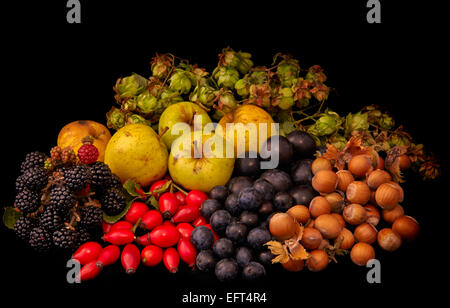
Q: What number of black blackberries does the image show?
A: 15